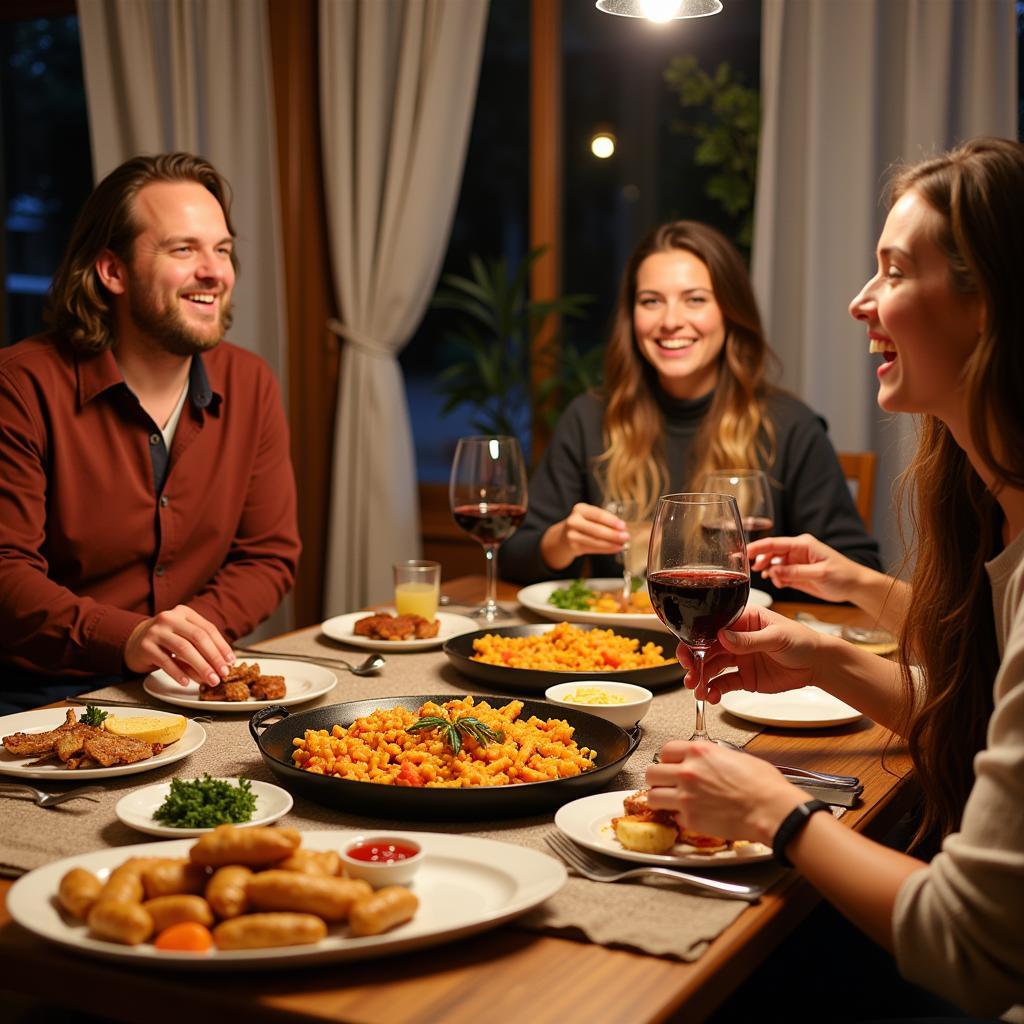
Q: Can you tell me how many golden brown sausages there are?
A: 11